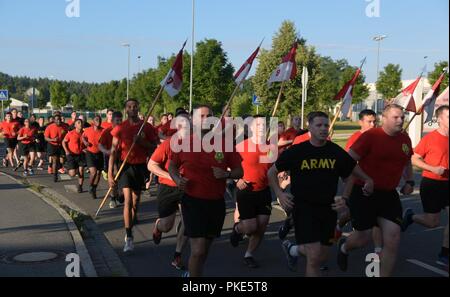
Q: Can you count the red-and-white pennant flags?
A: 6